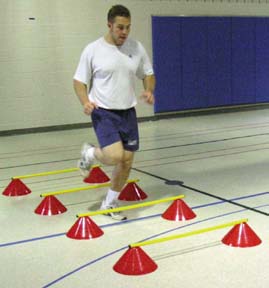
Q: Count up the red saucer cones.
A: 8